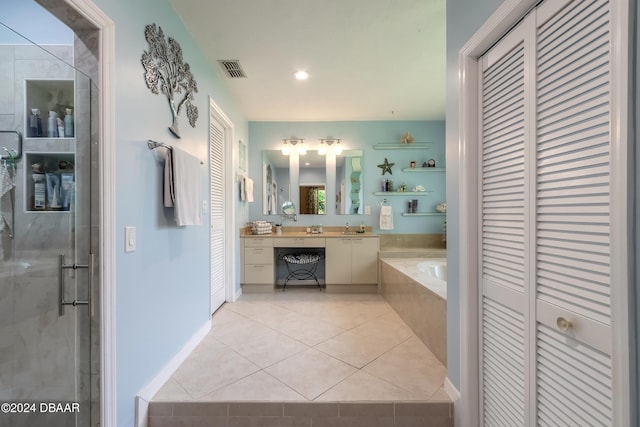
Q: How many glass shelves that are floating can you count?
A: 4